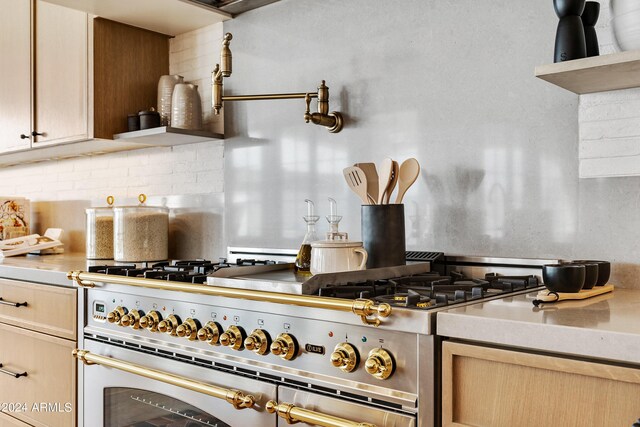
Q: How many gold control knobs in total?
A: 11